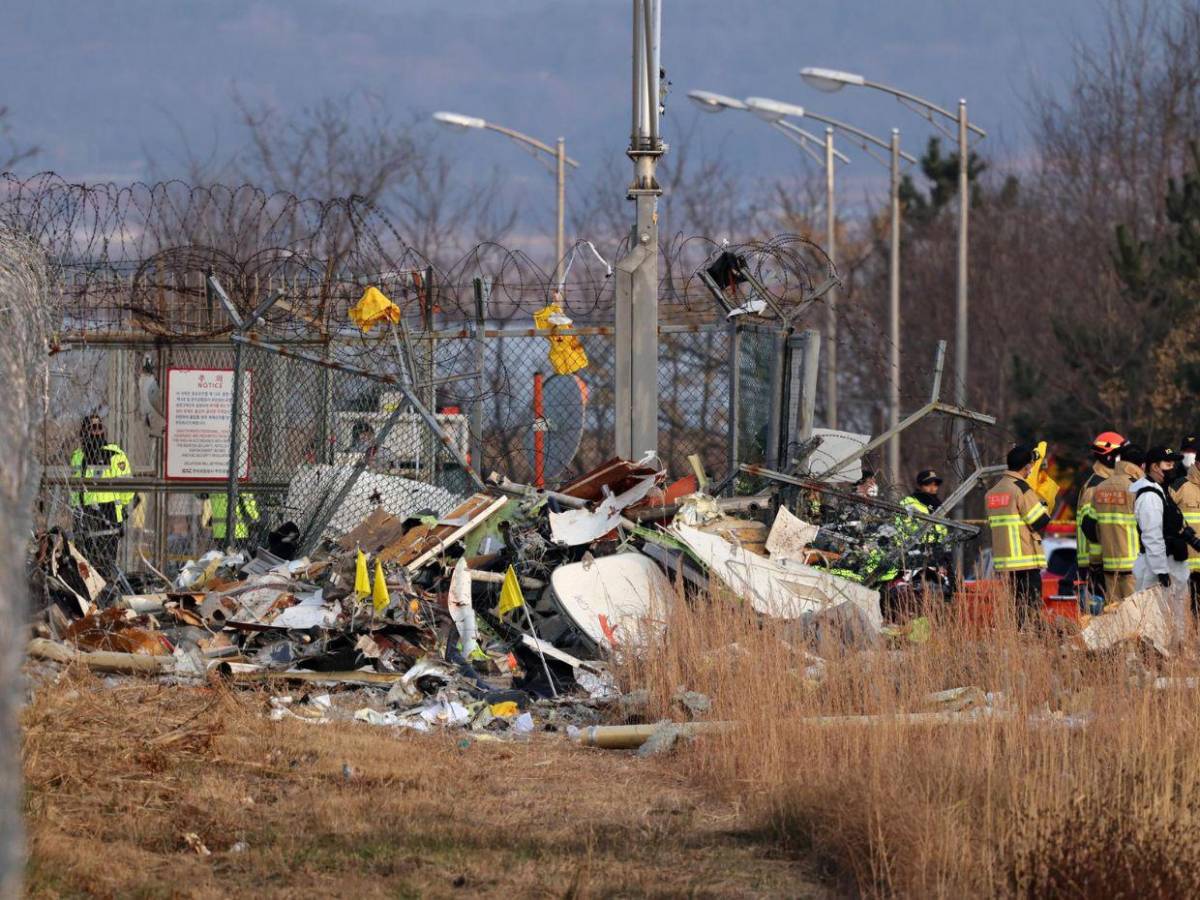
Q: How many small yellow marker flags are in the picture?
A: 3